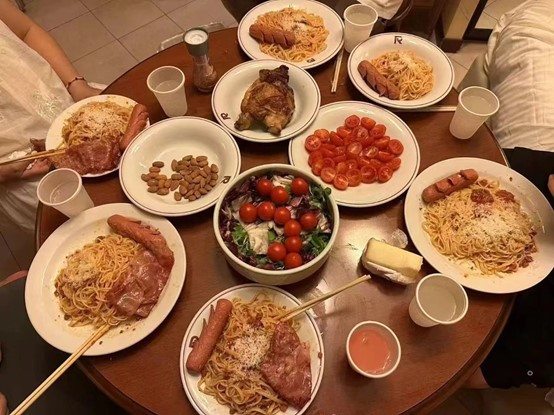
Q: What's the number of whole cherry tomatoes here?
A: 11